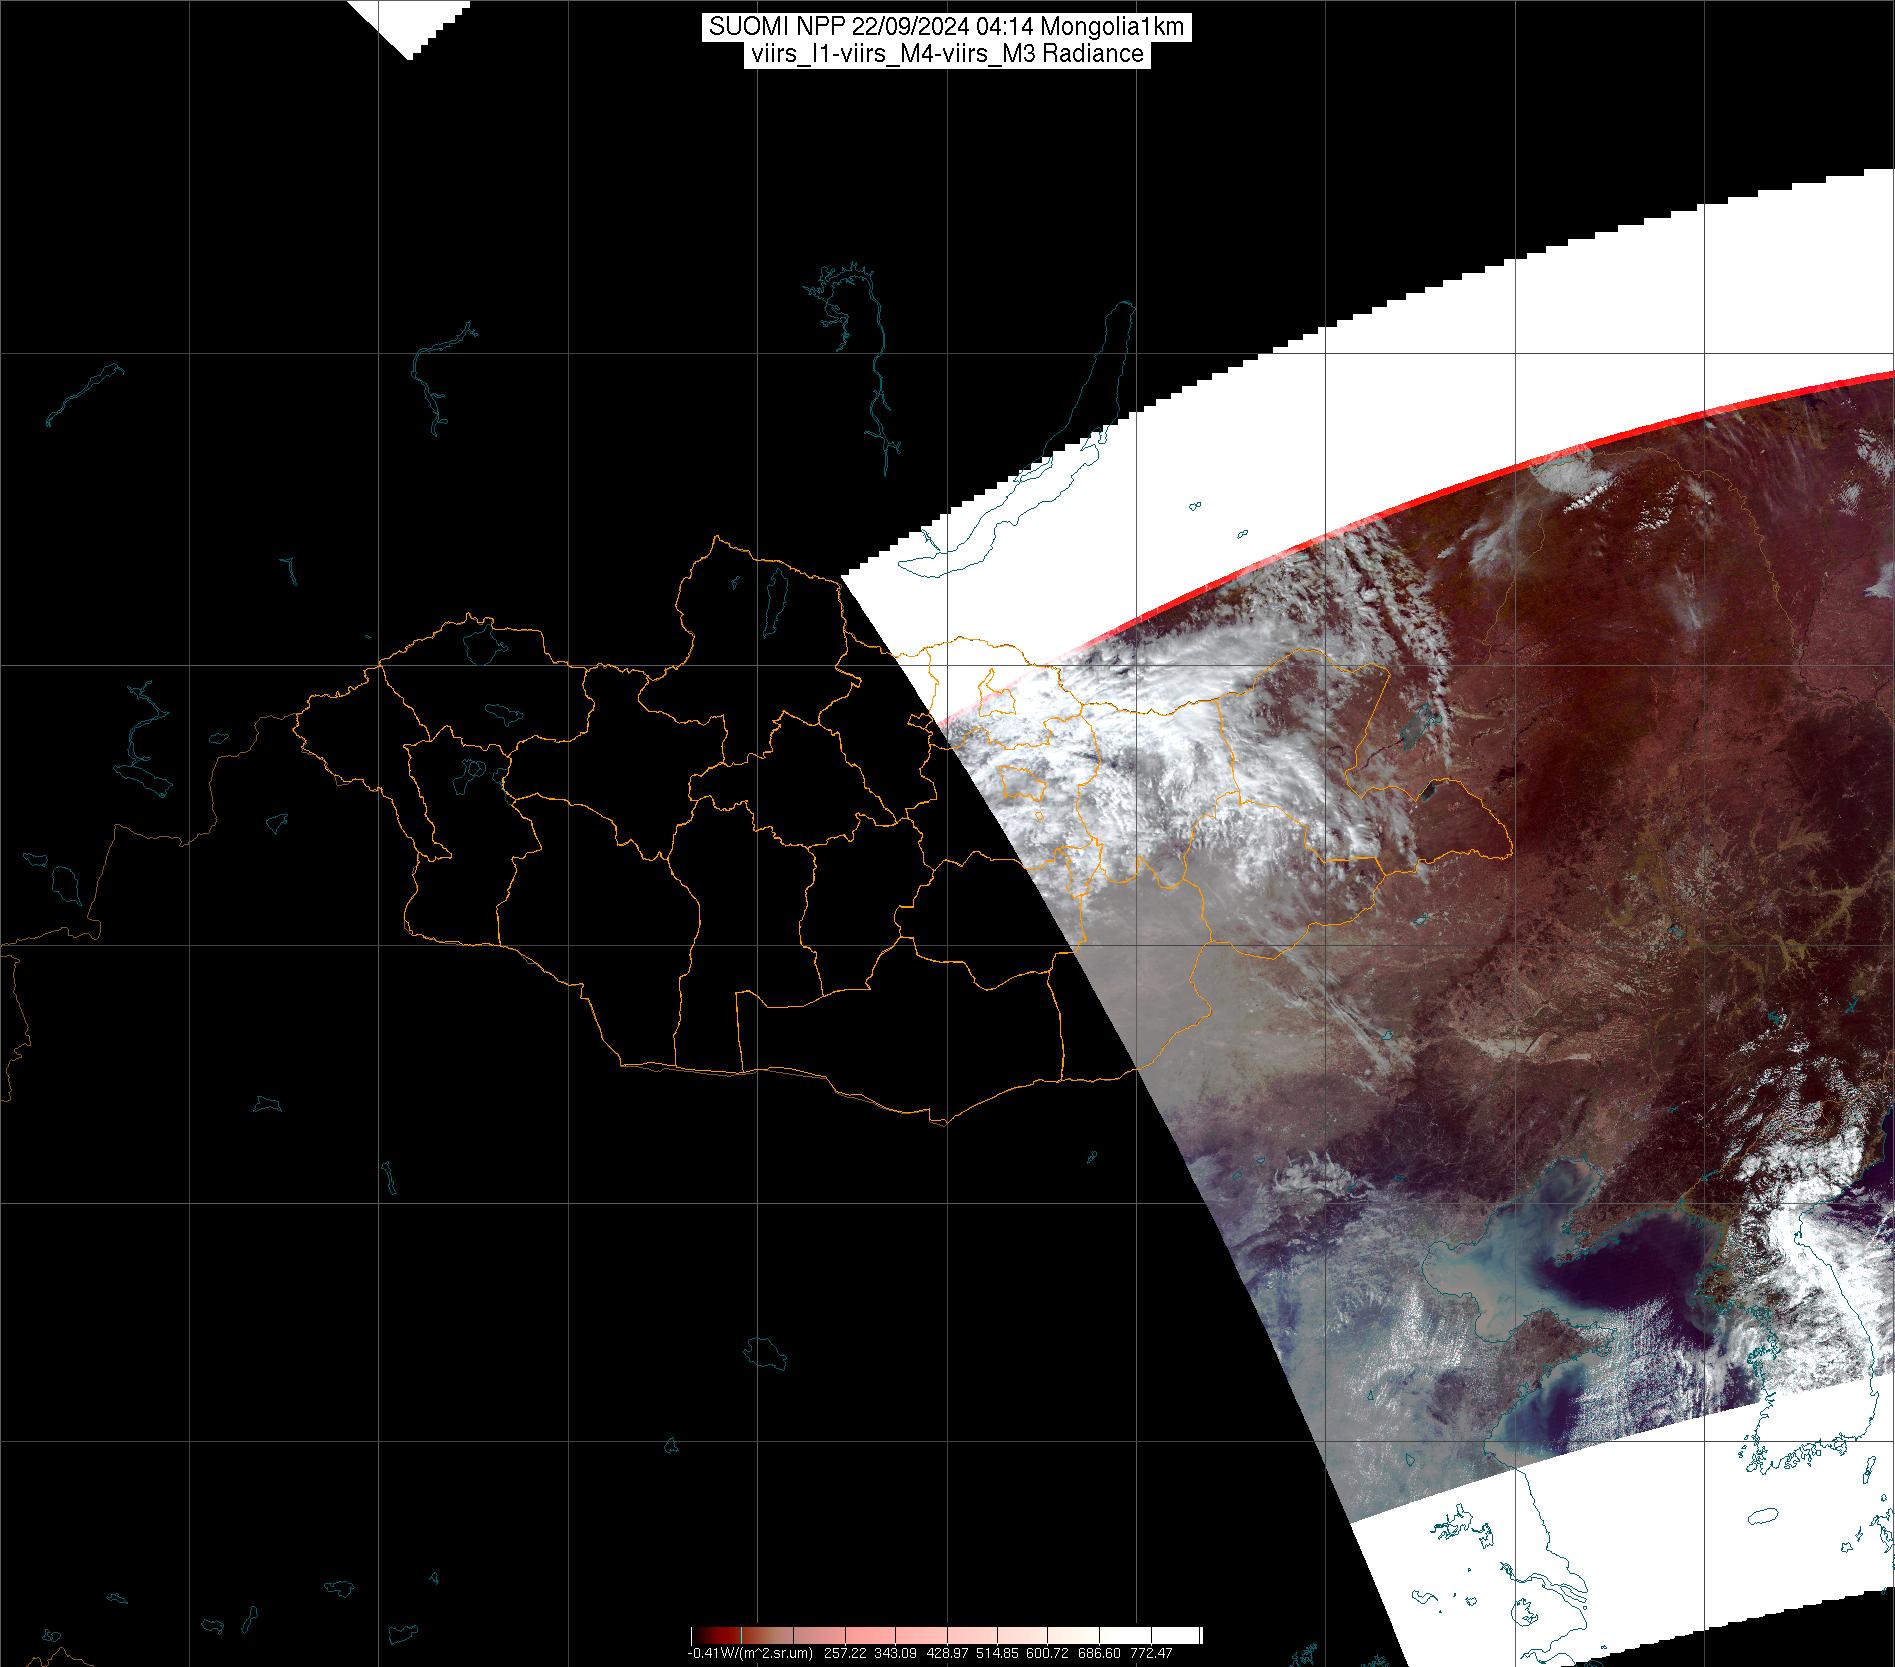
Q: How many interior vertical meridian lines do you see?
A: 9